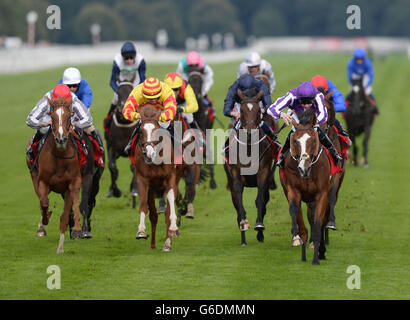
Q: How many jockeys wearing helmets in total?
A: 11